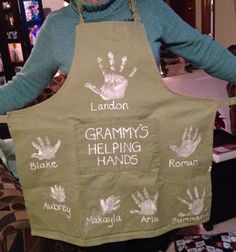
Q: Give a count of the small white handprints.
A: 7